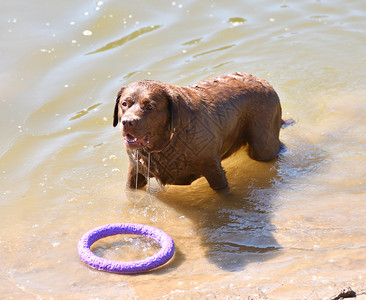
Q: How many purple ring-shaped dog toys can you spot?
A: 1